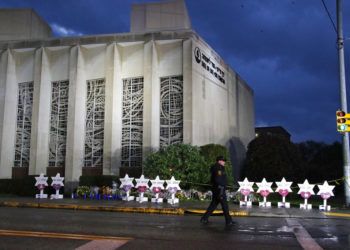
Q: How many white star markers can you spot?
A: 11